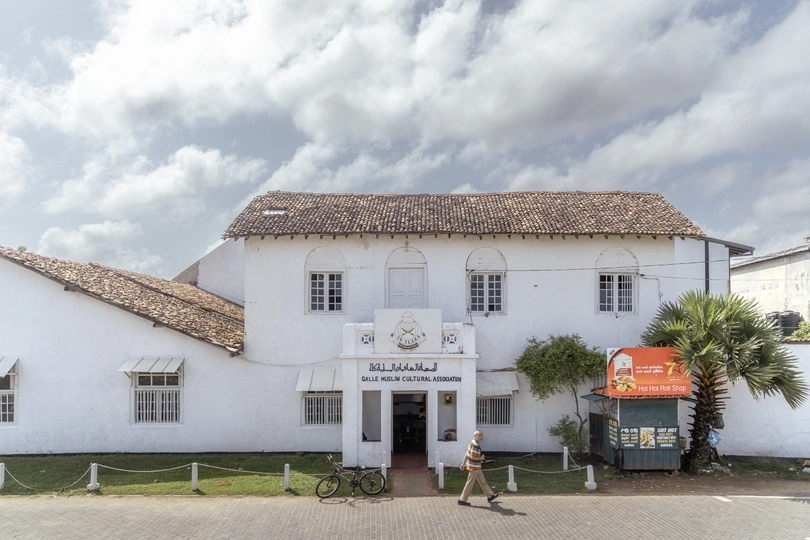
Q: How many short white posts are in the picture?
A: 11